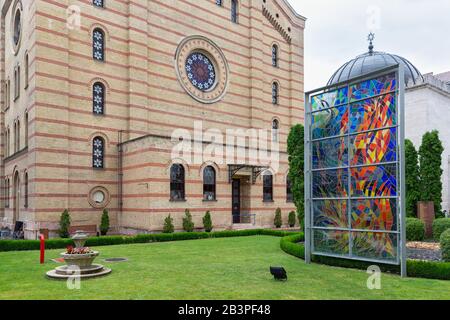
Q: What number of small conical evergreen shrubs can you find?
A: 7